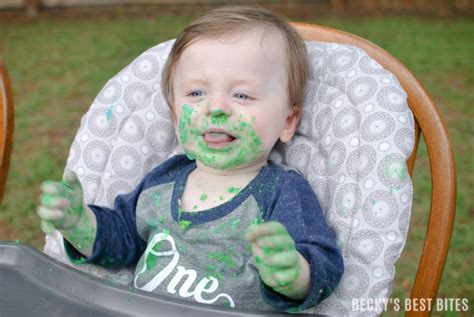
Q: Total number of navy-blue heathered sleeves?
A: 2